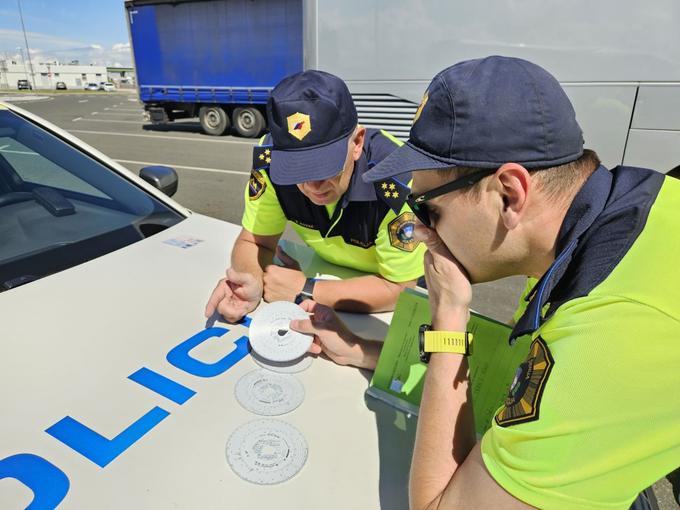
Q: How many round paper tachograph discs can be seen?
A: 4